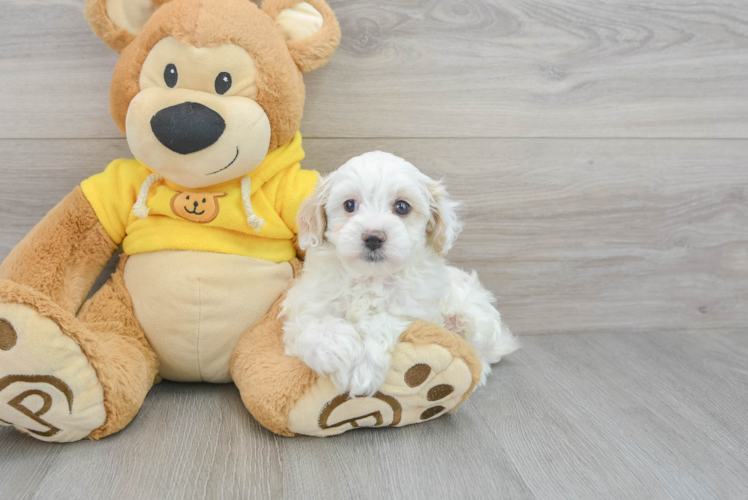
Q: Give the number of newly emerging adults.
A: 0